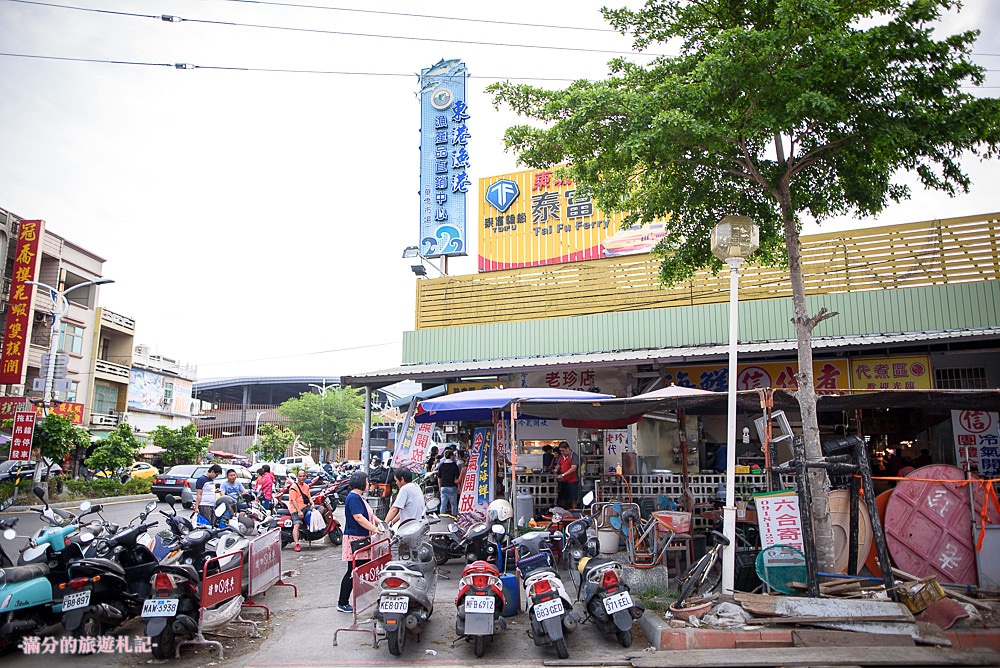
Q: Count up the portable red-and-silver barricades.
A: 3